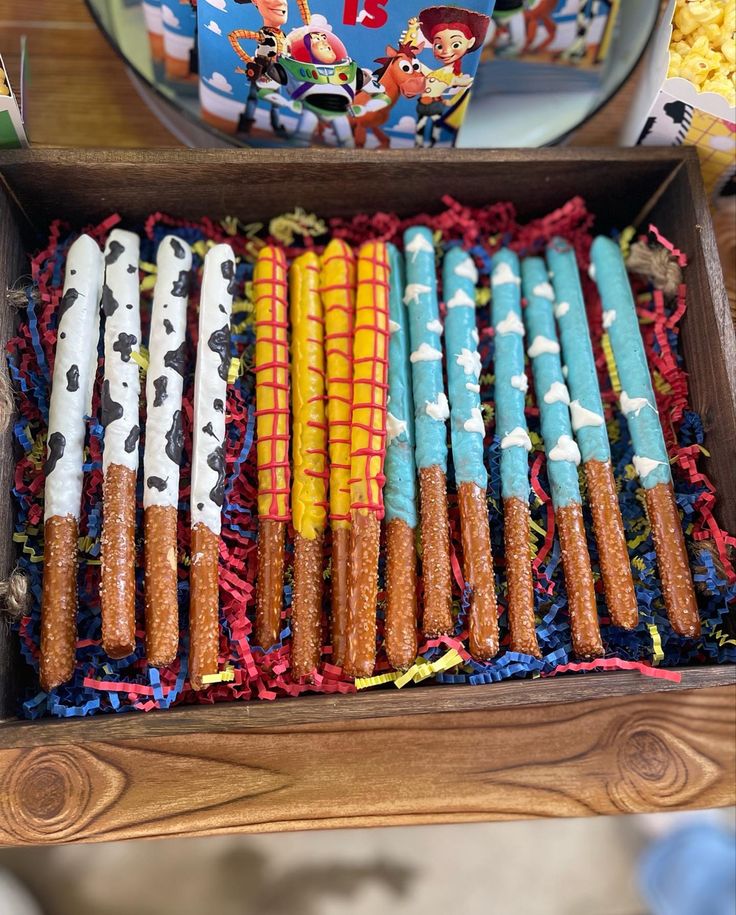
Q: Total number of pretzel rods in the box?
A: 15